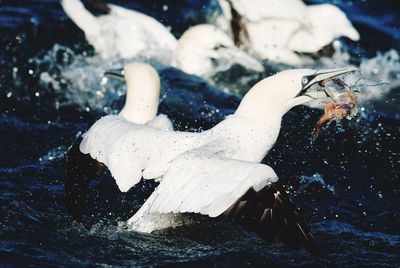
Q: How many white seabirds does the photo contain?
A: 4